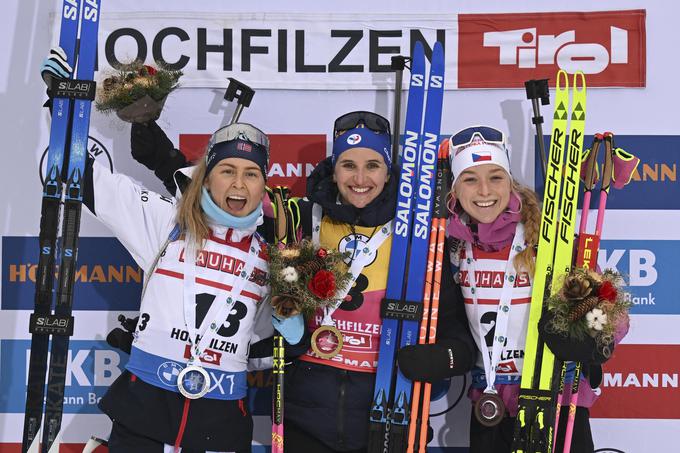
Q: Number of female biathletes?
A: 3